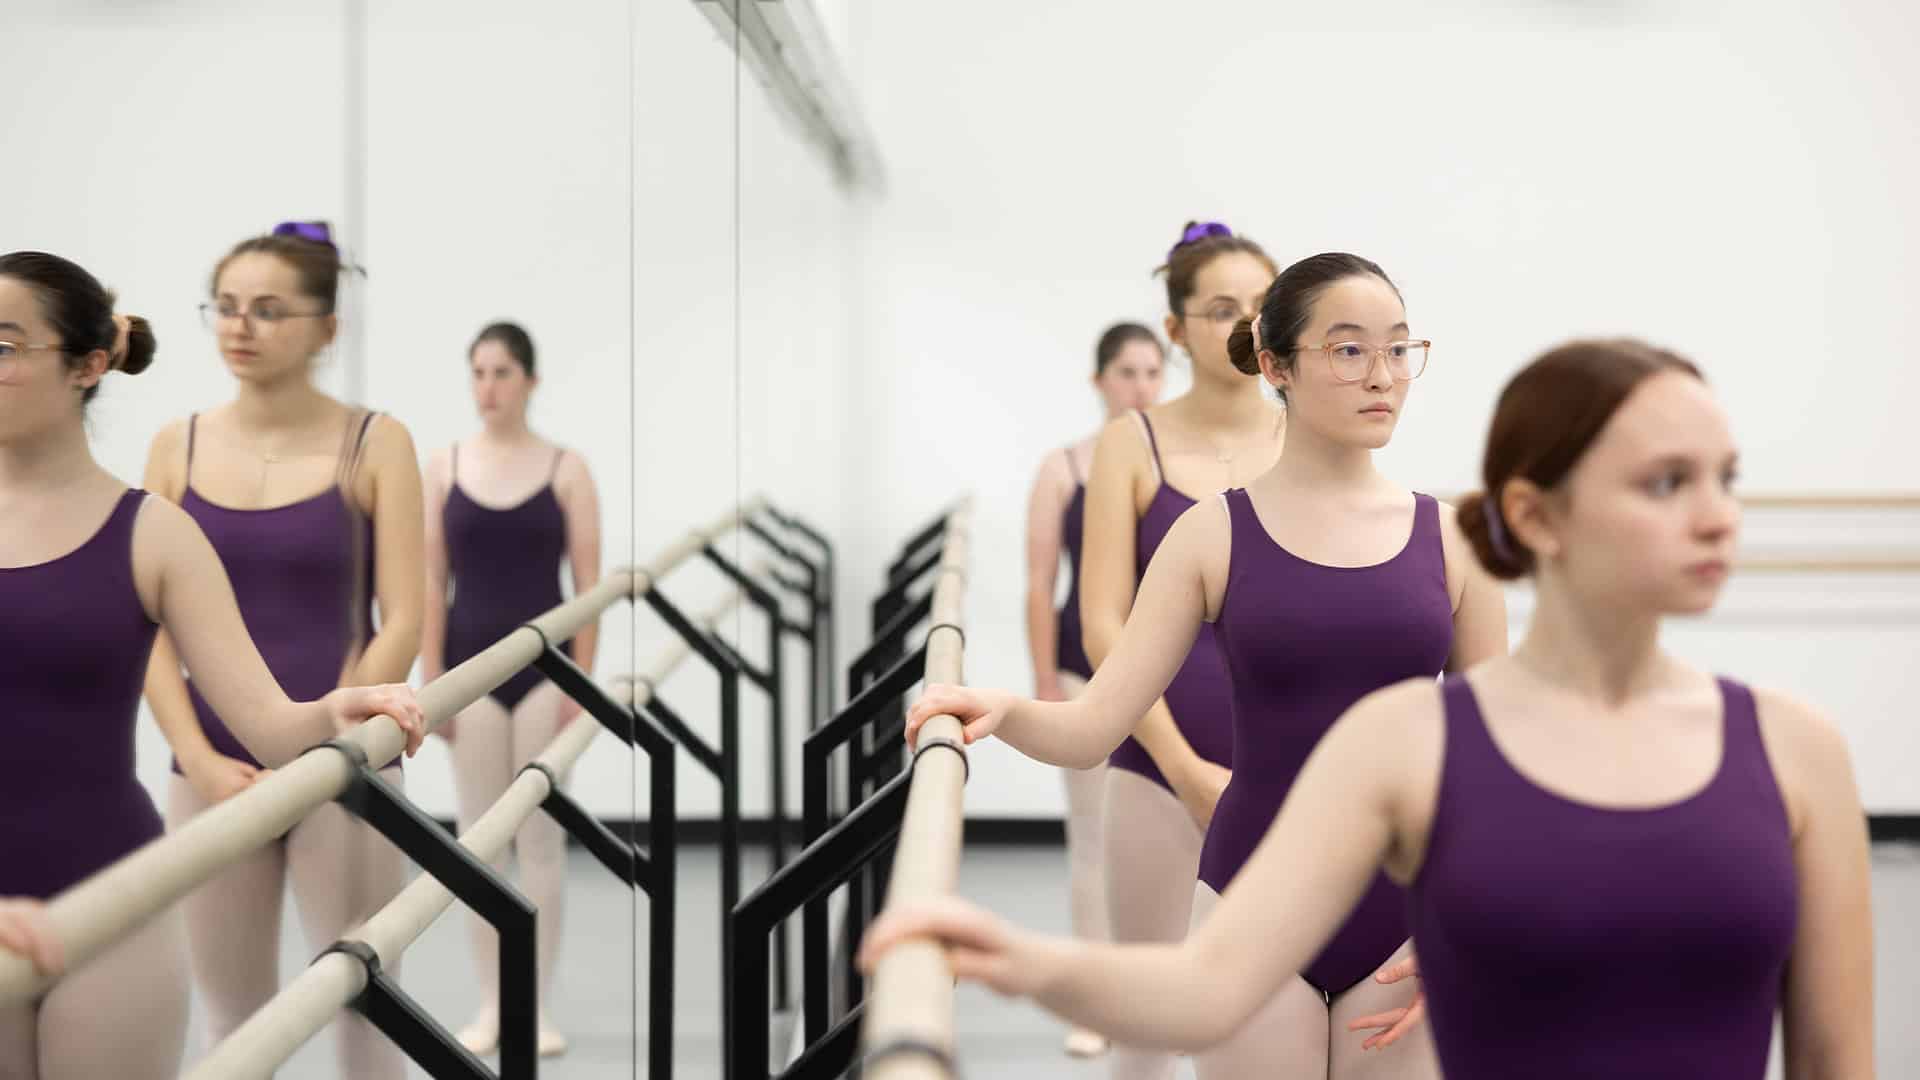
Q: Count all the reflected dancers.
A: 3